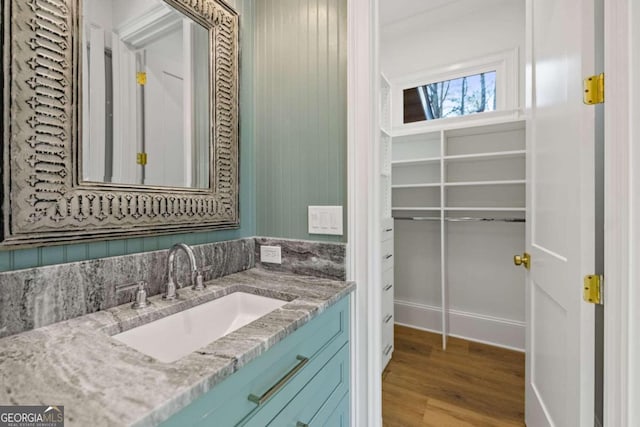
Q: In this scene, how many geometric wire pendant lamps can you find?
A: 0